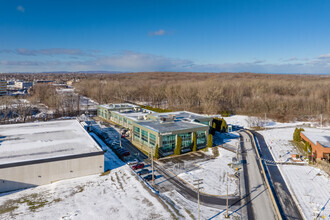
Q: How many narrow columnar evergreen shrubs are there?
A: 4